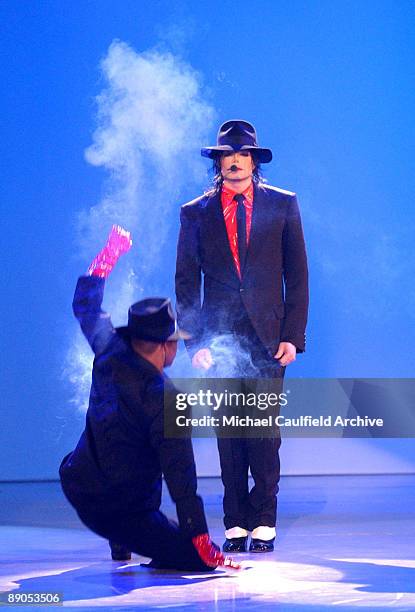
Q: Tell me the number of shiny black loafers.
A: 2